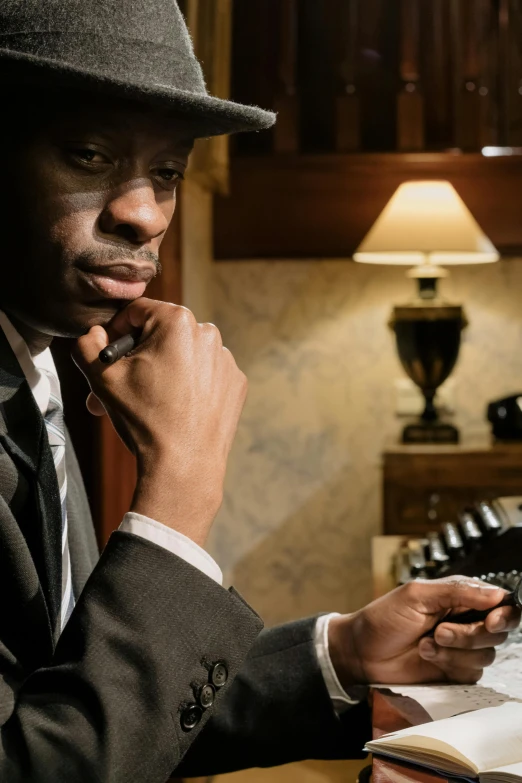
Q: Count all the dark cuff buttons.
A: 3